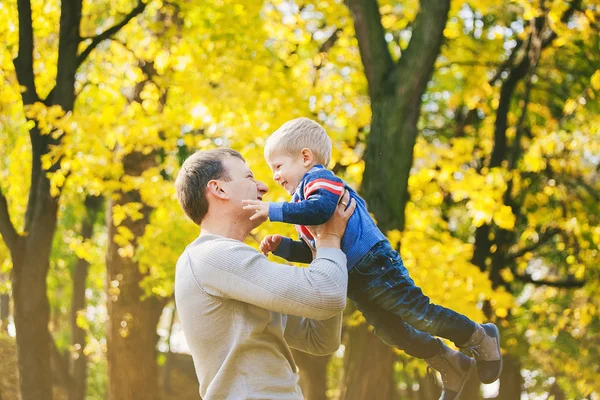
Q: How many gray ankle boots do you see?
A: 2